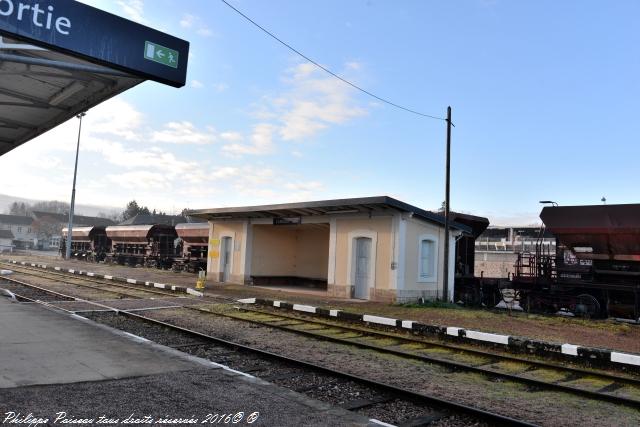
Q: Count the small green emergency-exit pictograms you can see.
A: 1